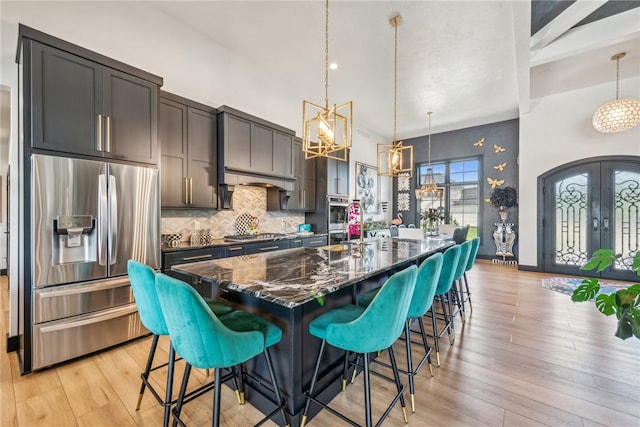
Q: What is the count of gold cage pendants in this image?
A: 2